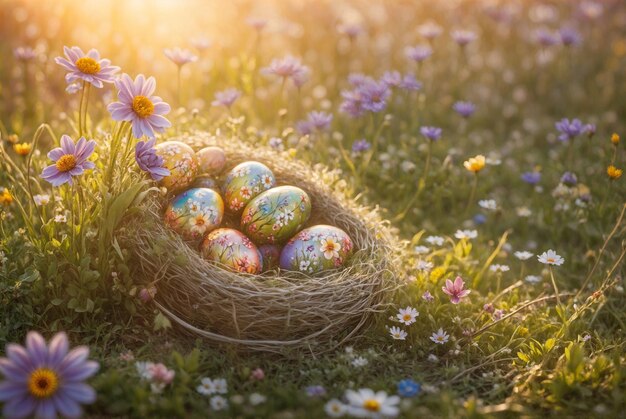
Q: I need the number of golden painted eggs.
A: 1